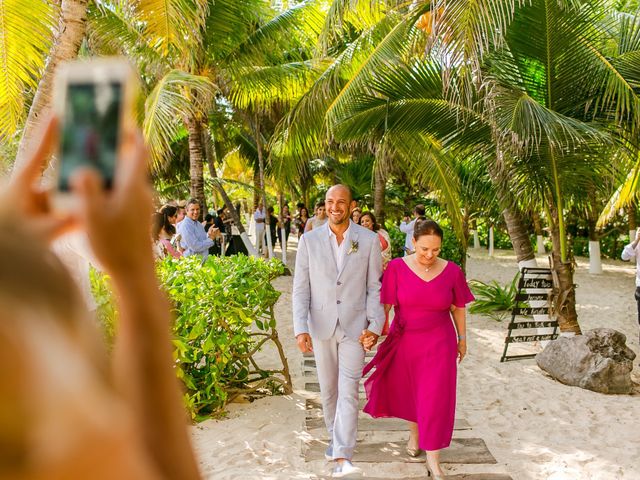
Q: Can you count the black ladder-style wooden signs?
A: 1